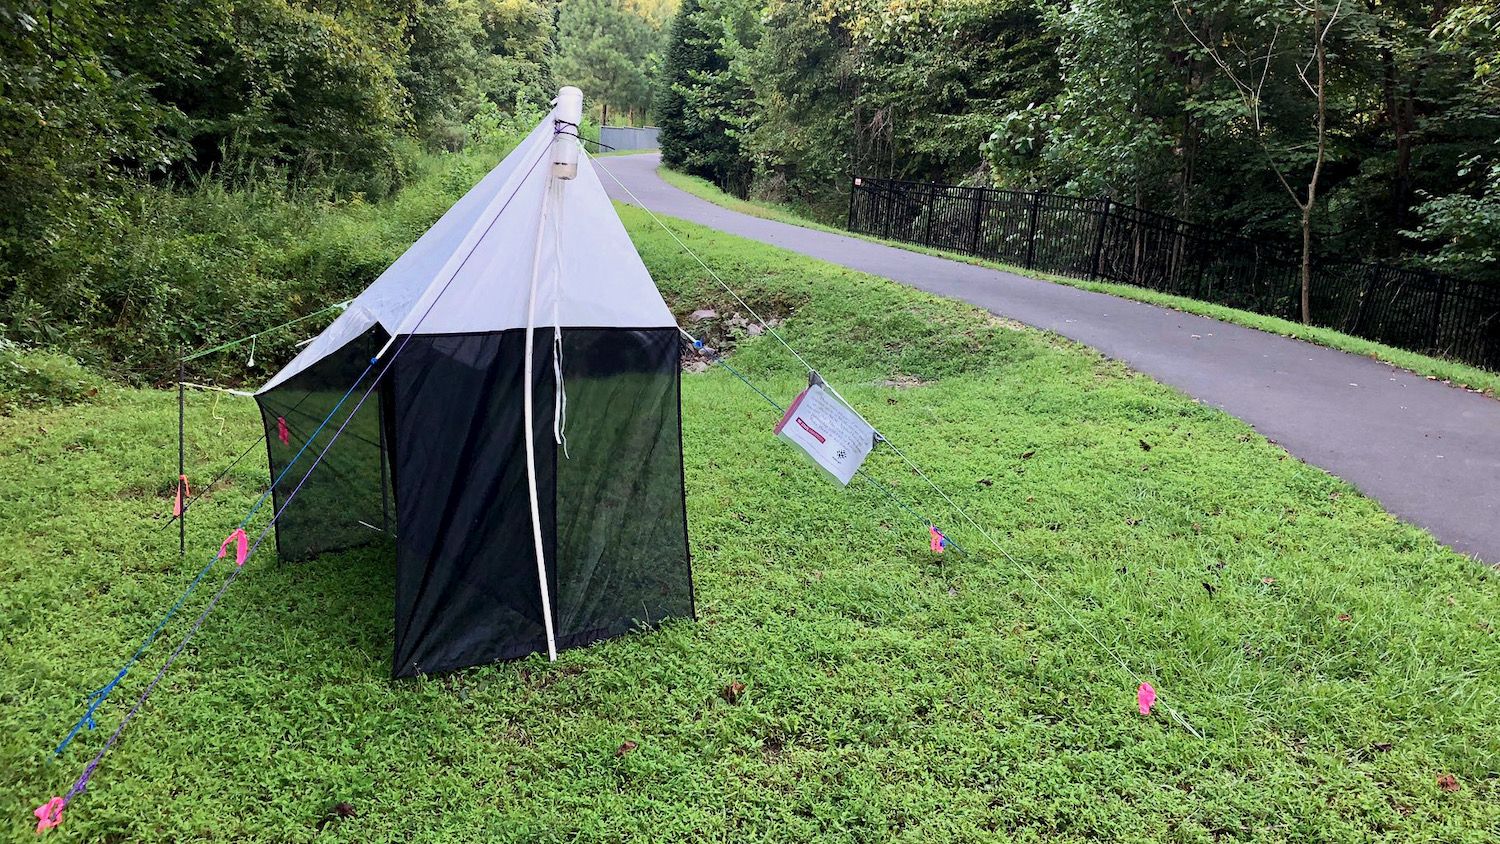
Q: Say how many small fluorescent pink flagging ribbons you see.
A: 6